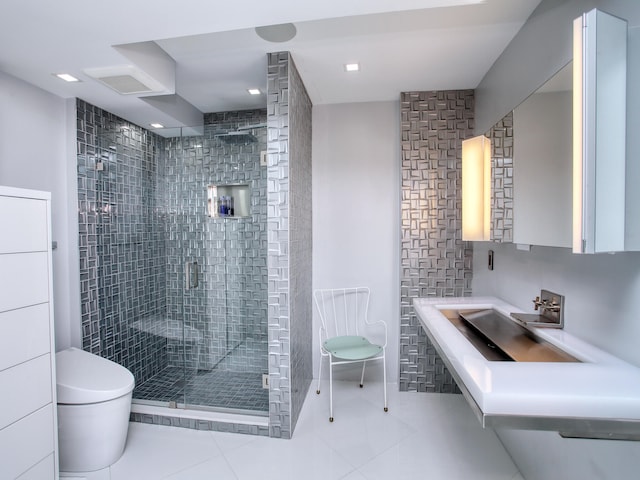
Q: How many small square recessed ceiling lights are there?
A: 4